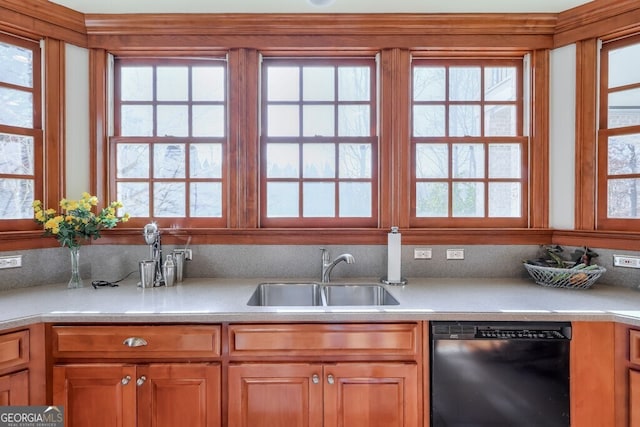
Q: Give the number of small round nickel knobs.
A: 4